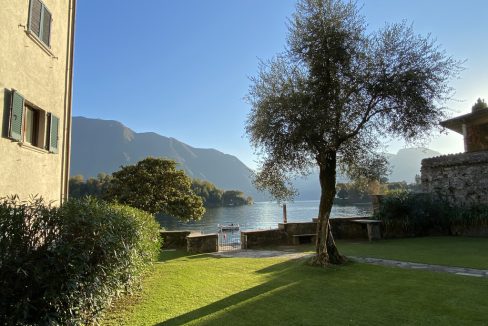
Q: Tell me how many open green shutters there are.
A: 2